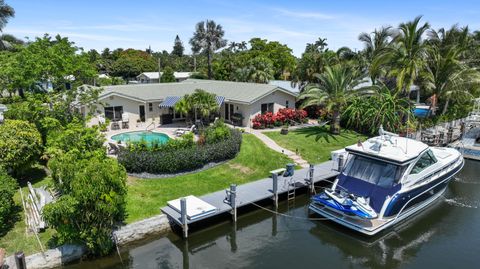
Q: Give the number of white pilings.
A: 5